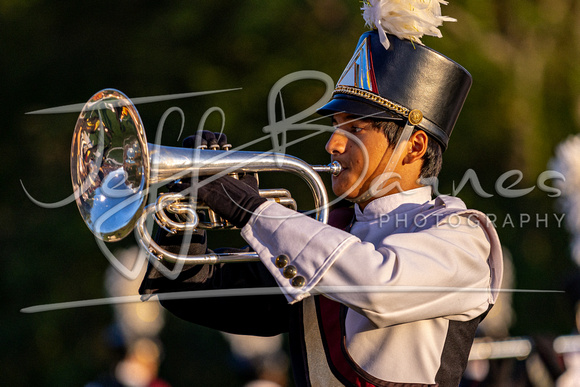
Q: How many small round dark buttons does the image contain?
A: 3